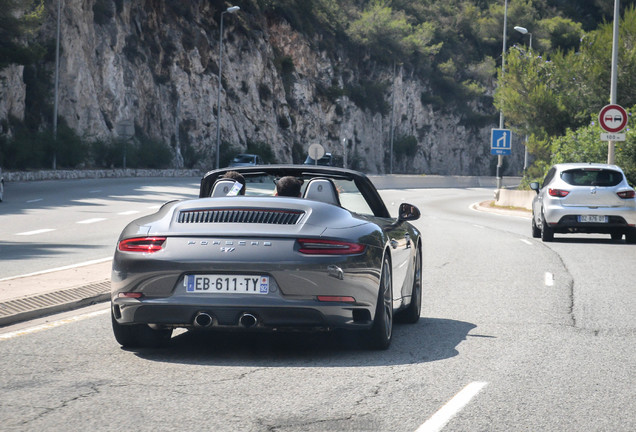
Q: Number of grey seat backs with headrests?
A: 2